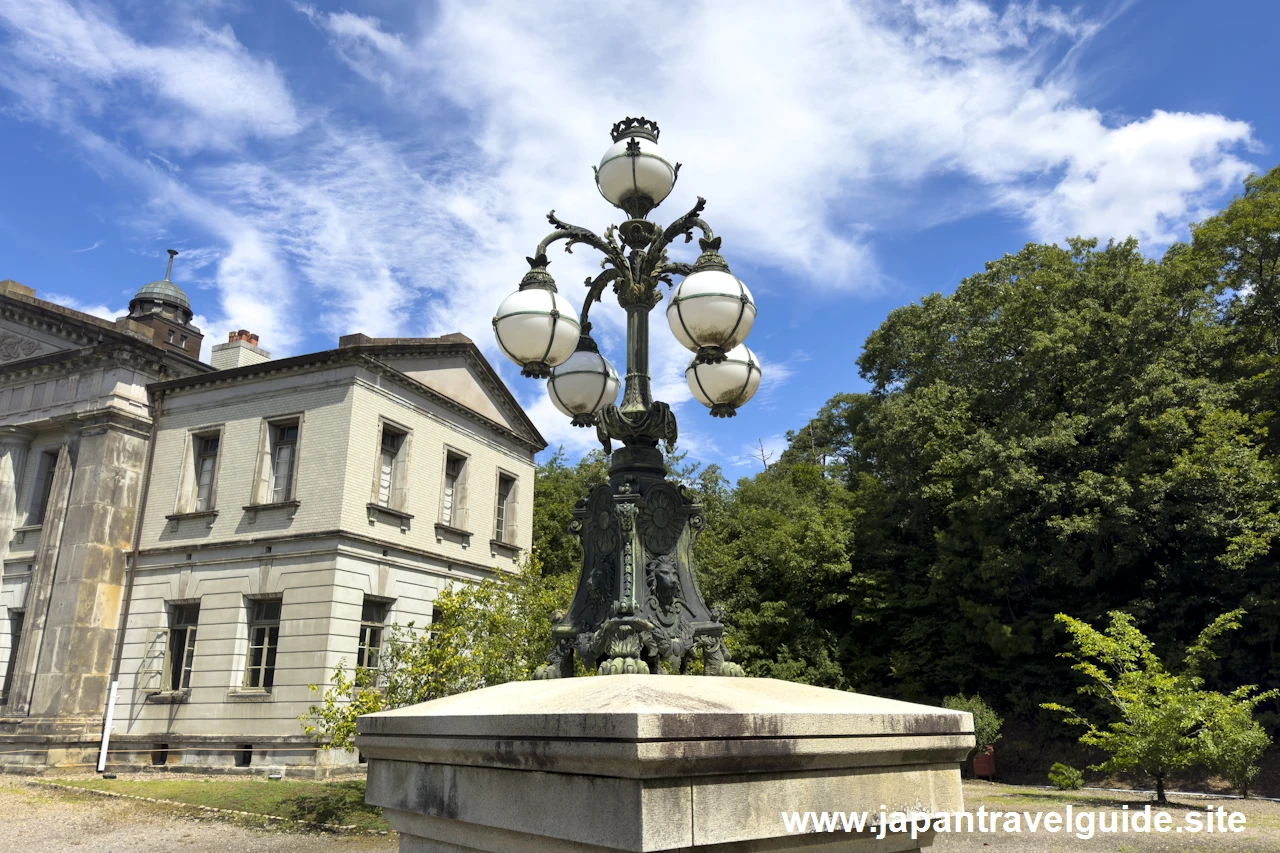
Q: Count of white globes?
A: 5